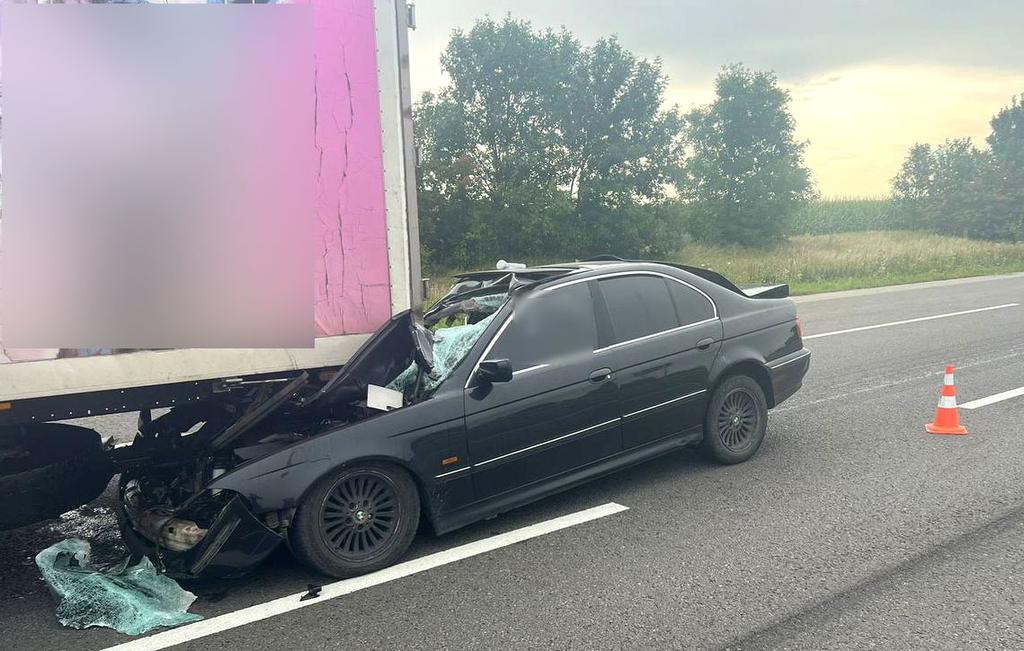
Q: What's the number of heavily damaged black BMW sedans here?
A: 1